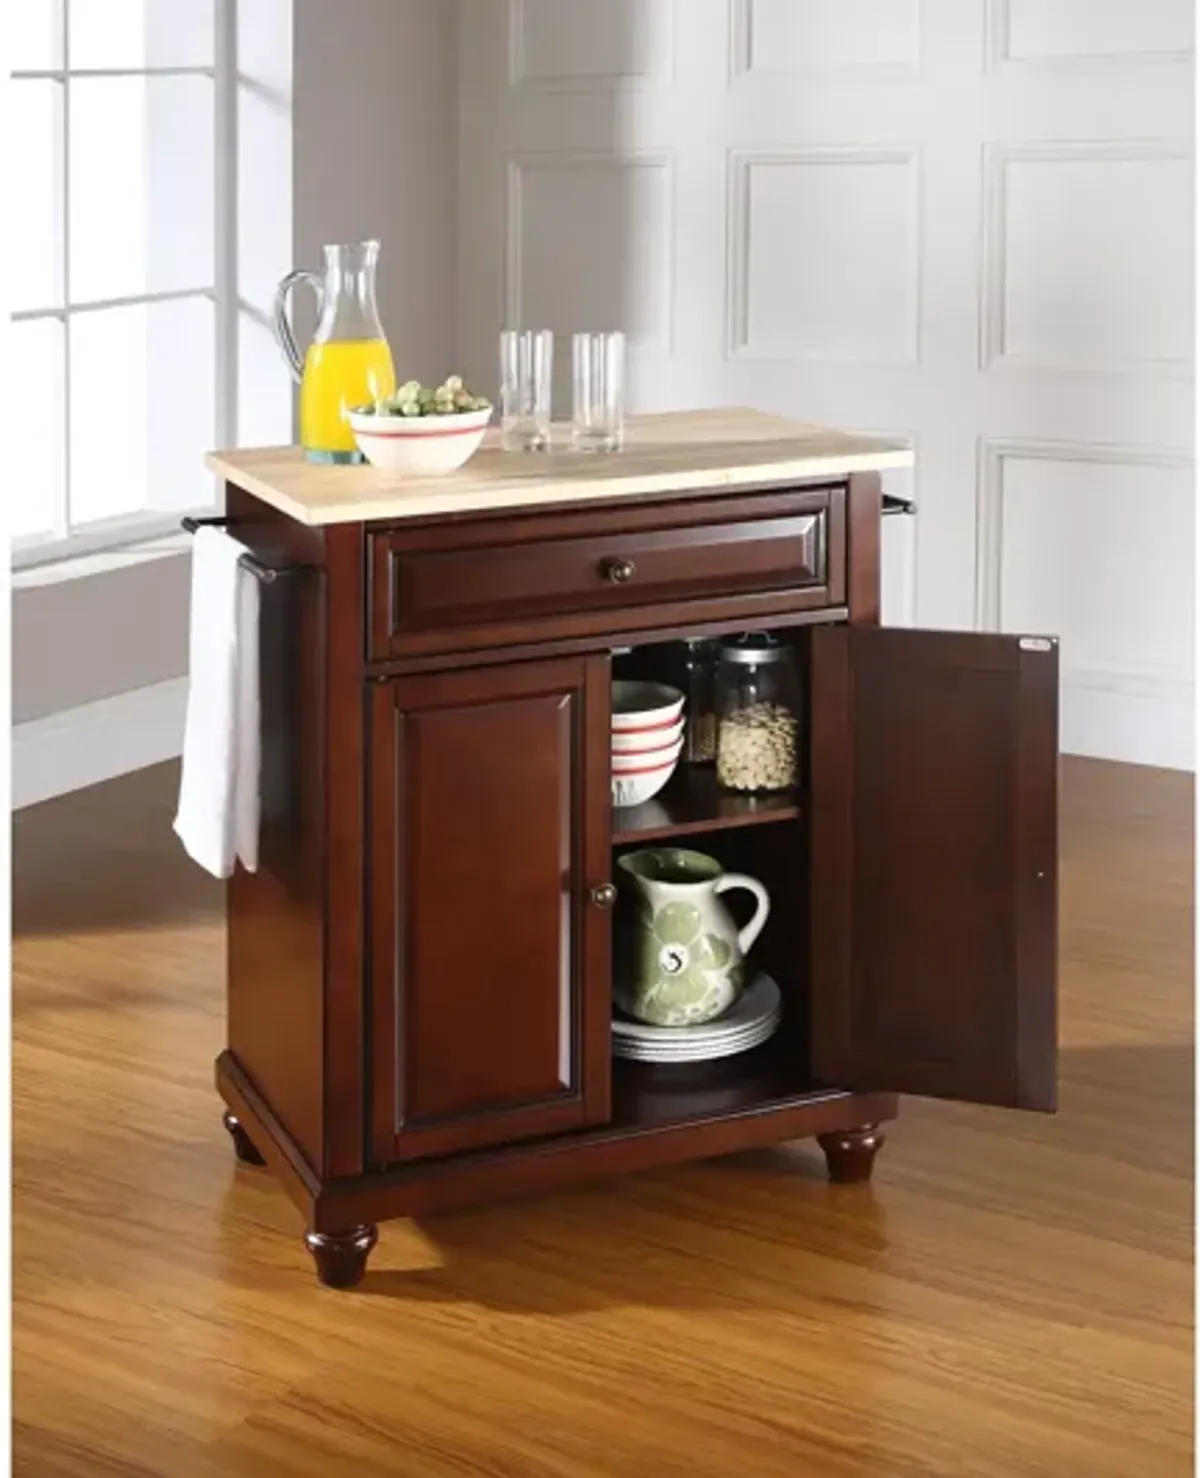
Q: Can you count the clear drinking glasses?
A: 2